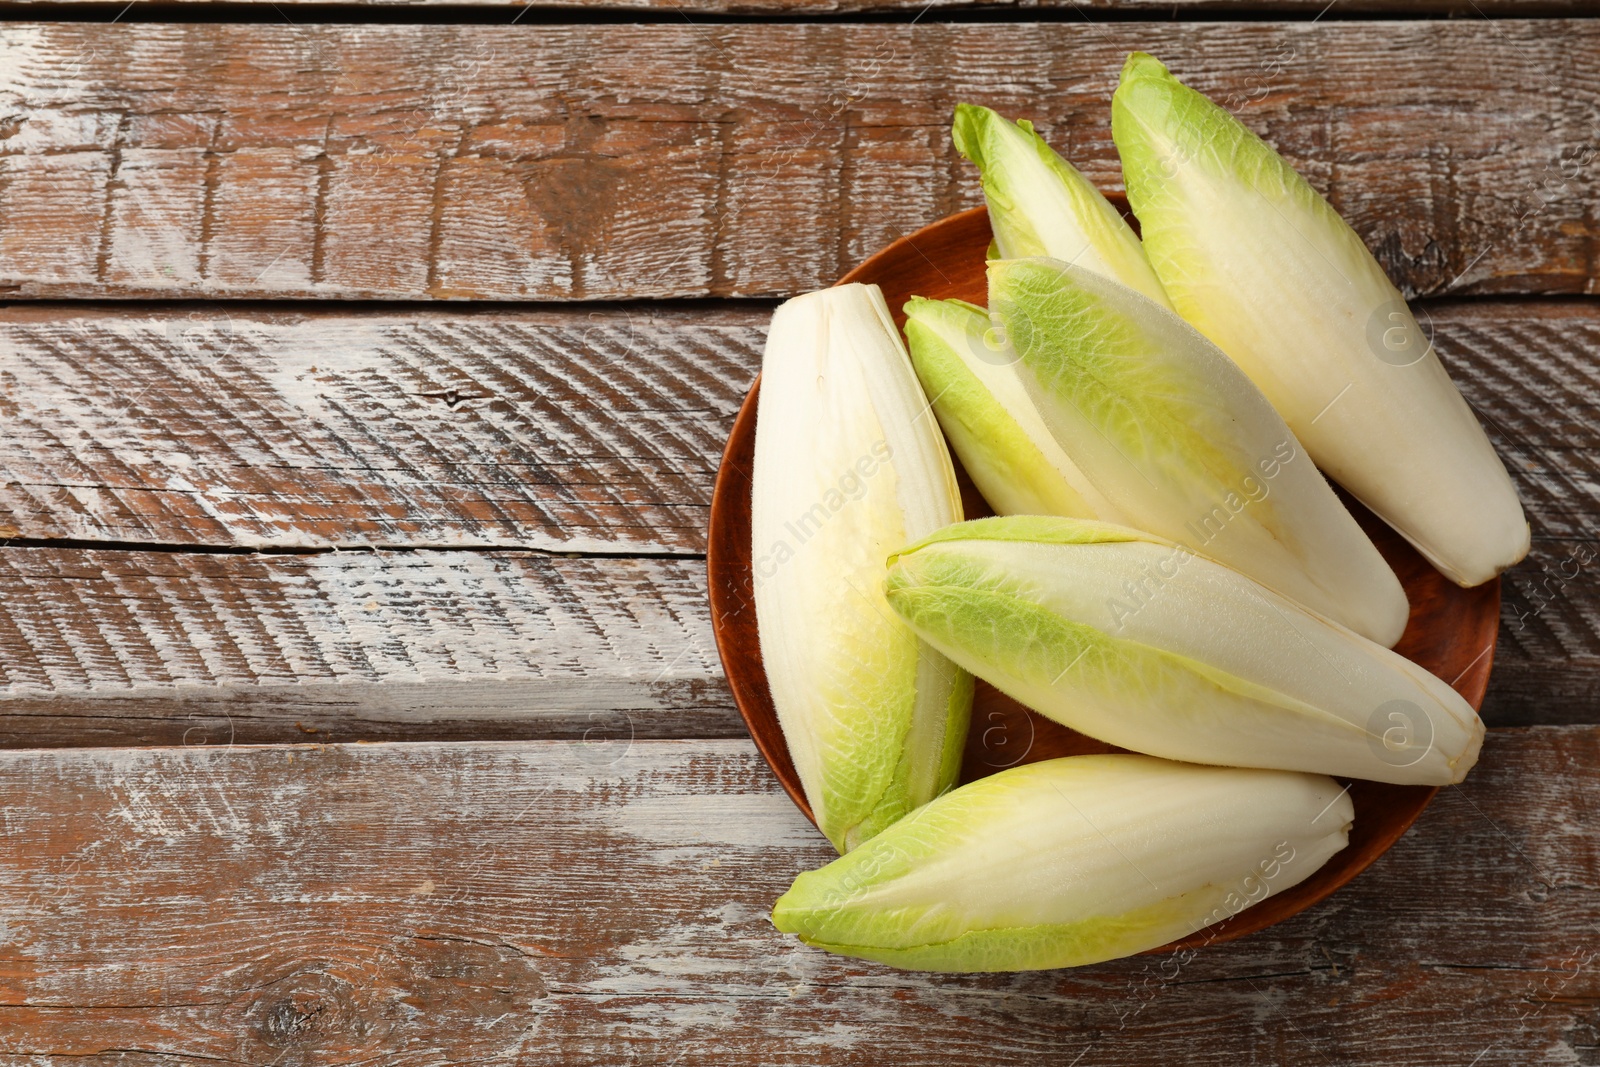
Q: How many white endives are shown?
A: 7